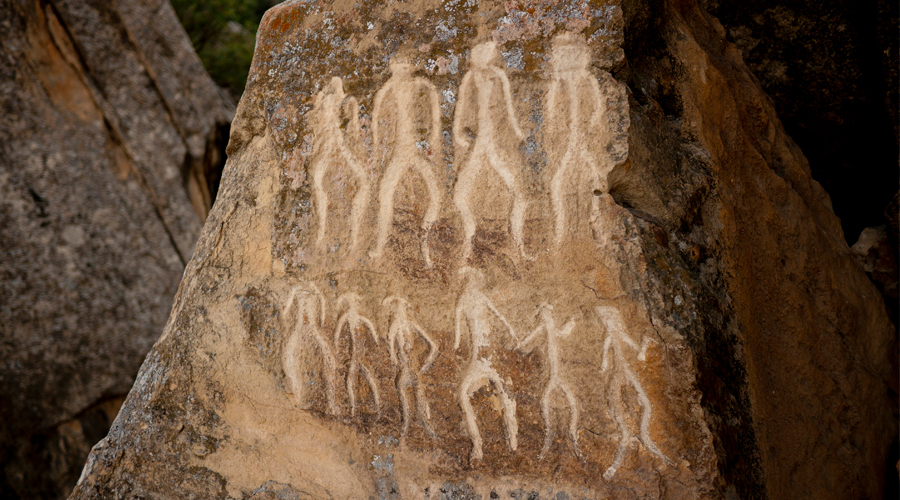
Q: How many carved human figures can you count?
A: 10